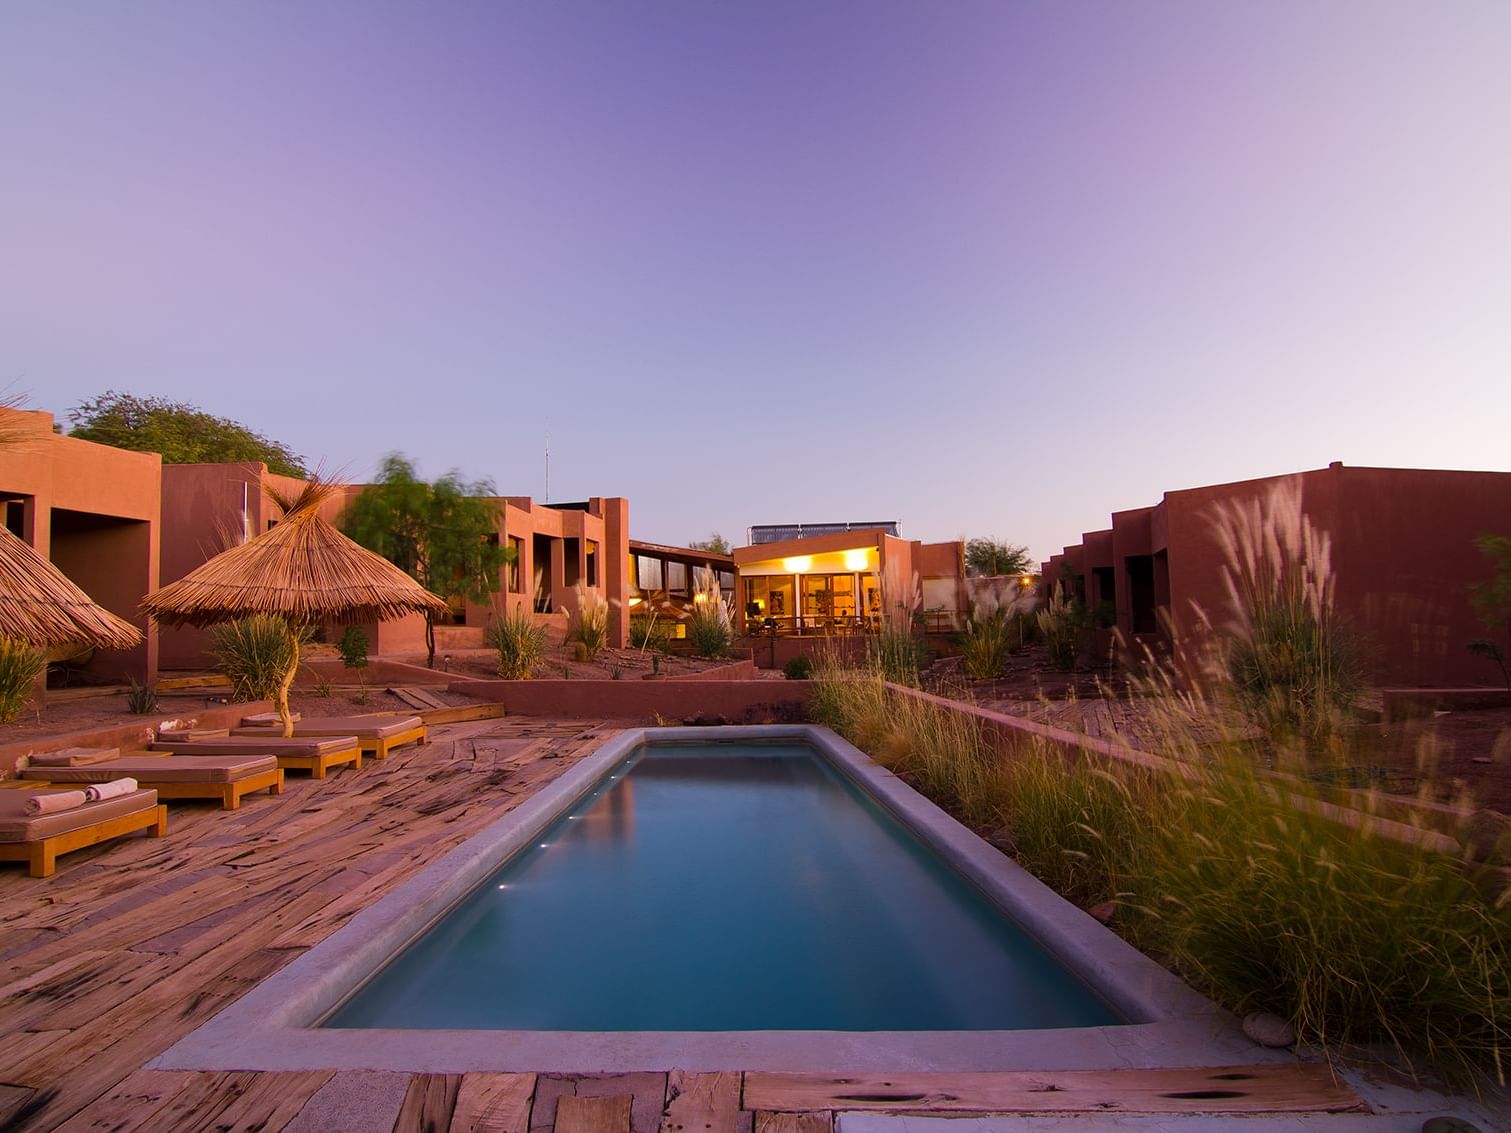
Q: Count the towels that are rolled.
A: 2